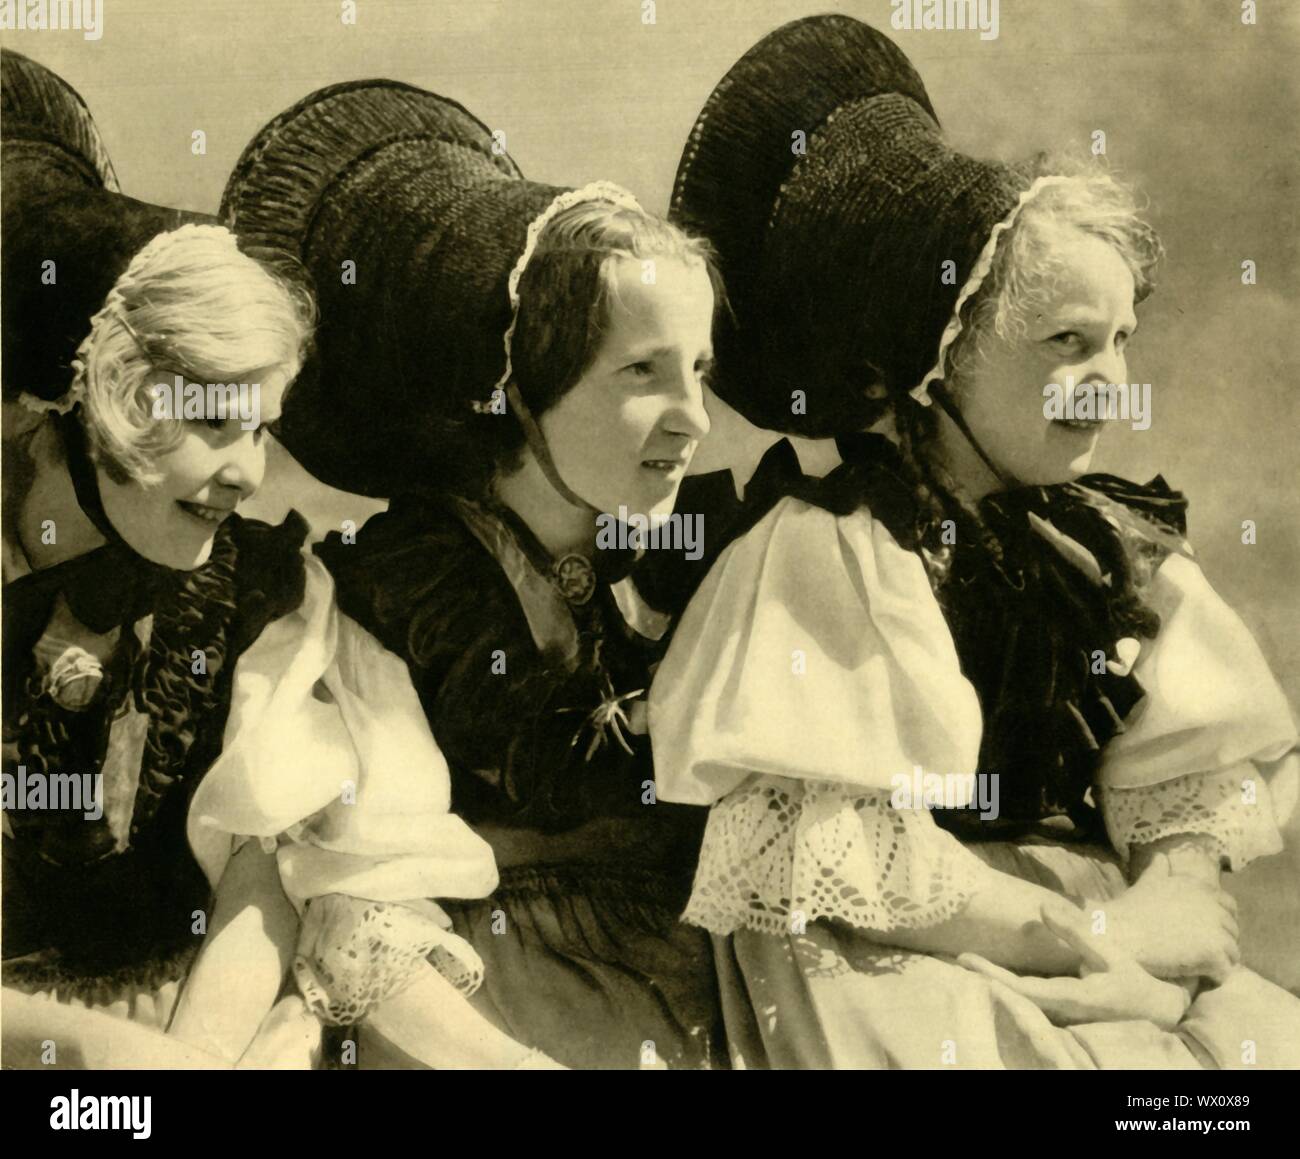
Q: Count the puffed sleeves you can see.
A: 4